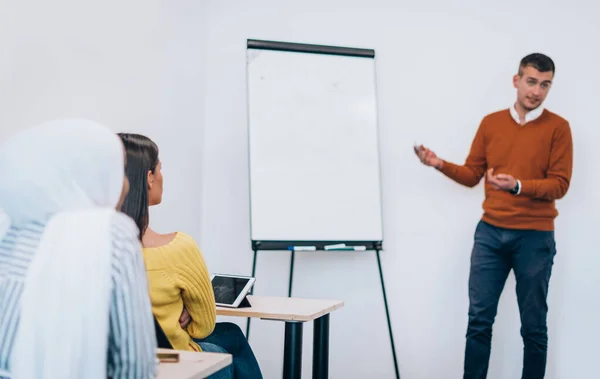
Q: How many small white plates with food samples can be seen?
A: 0